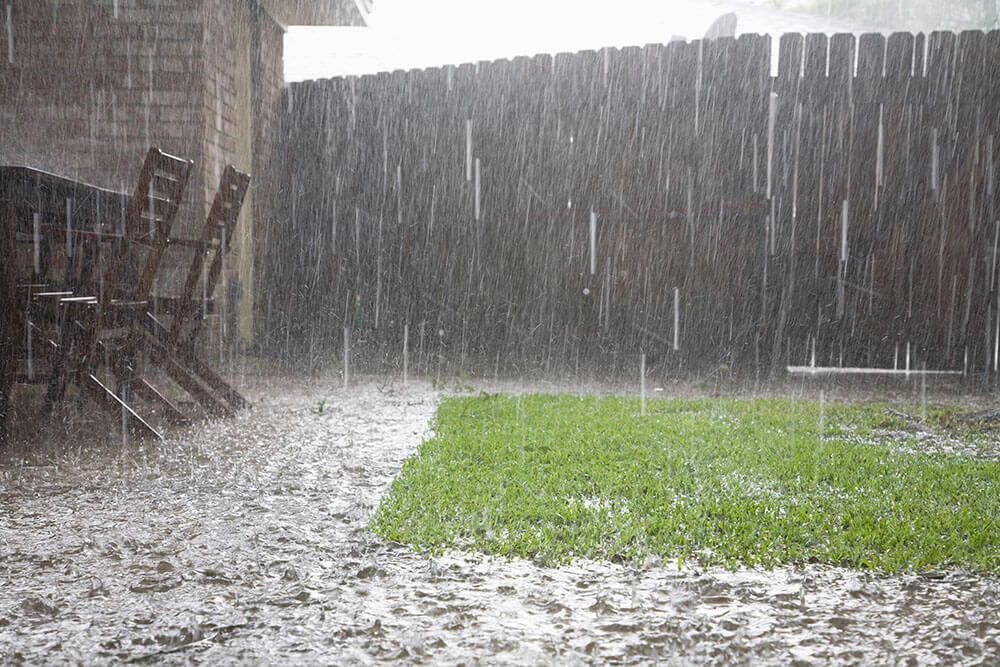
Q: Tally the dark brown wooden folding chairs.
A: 2